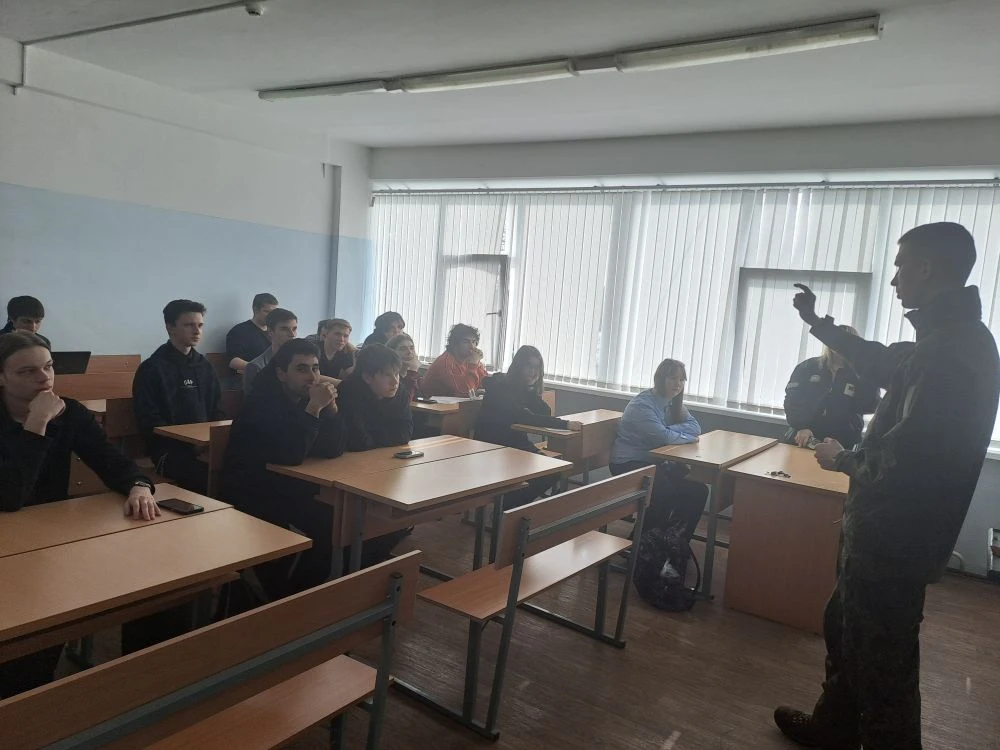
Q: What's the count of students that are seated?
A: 14